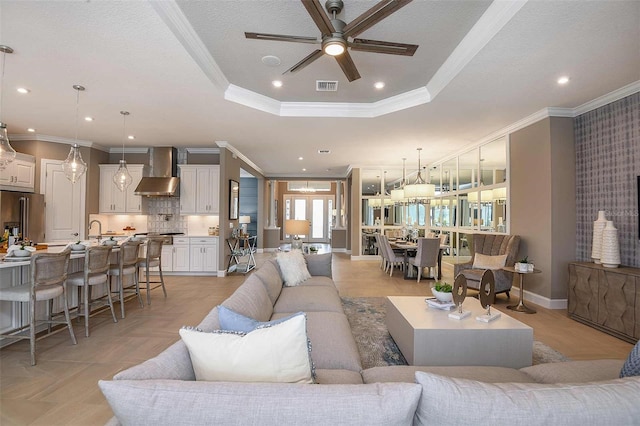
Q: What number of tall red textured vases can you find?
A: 0